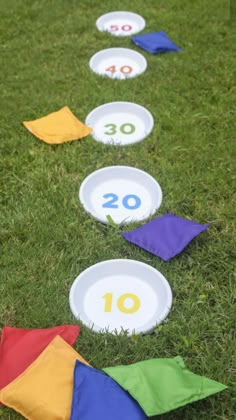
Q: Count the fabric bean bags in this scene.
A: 7